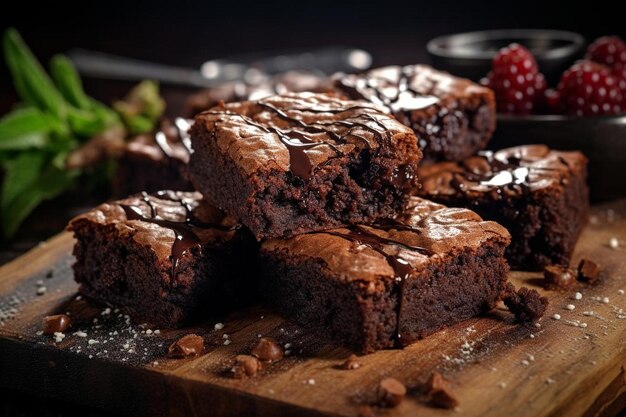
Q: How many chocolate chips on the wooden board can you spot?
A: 9